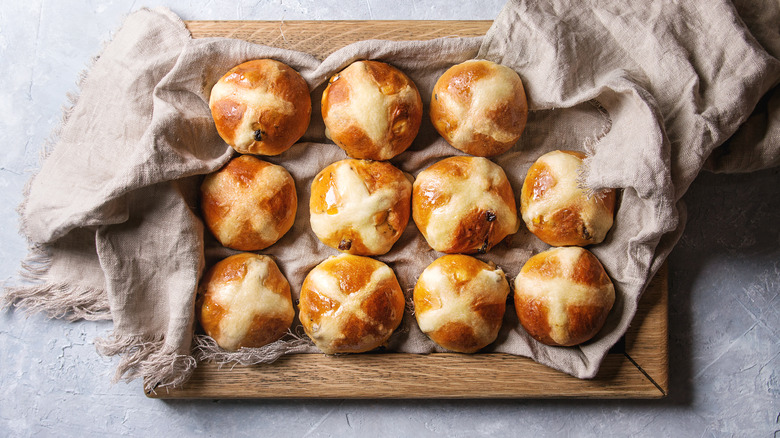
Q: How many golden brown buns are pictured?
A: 11